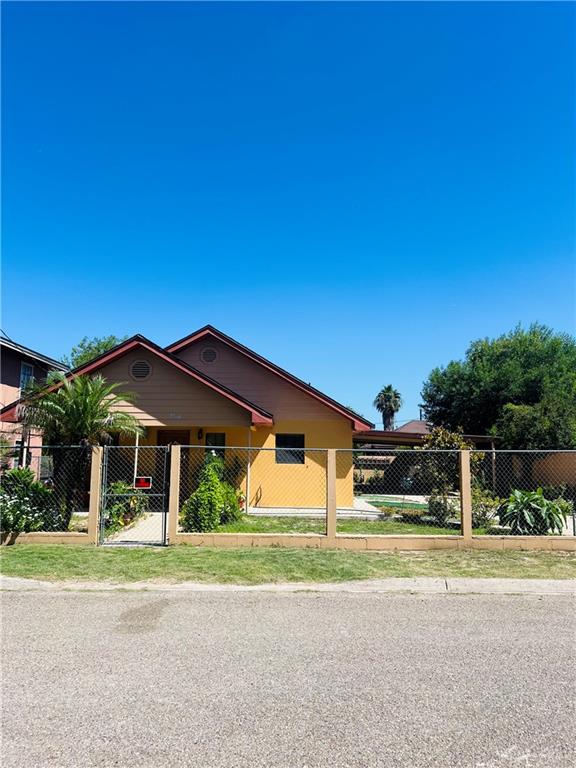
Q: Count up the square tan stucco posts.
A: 4